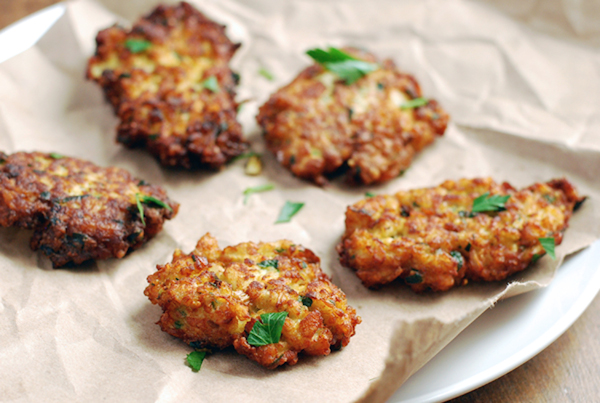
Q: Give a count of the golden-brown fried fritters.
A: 5